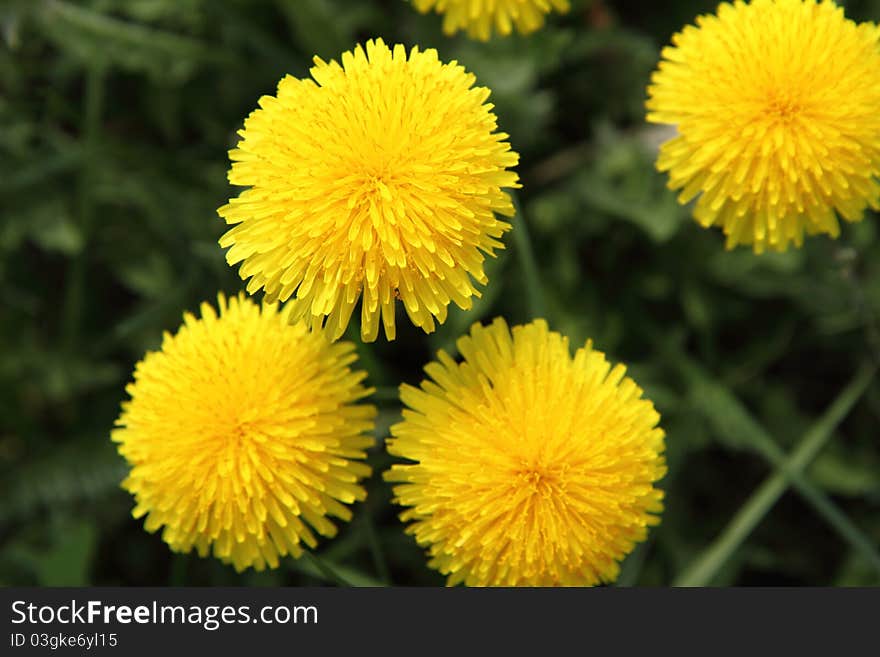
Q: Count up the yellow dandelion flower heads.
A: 5